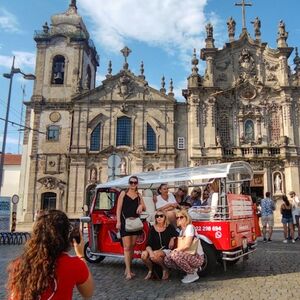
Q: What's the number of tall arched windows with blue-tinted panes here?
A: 3